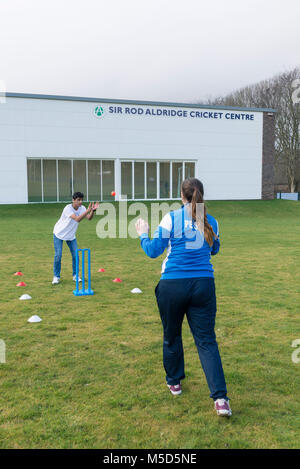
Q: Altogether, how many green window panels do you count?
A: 12